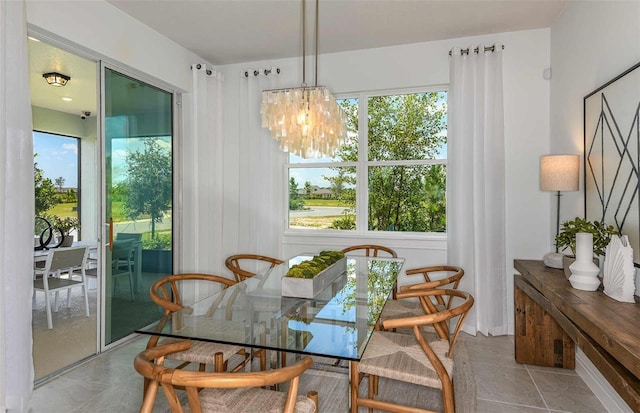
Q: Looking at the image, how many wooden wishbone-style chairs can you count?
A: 6